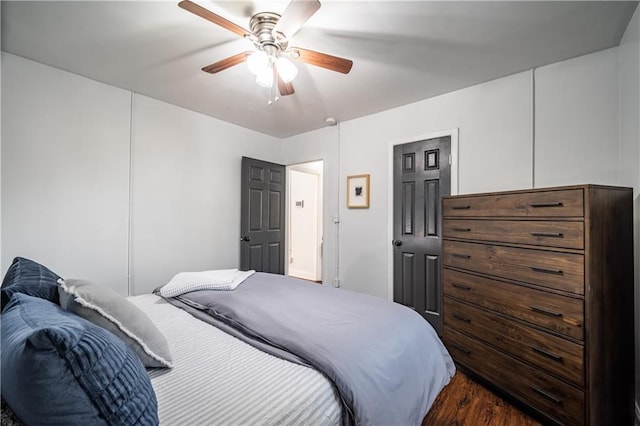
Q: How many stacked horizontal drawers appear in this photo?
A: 6